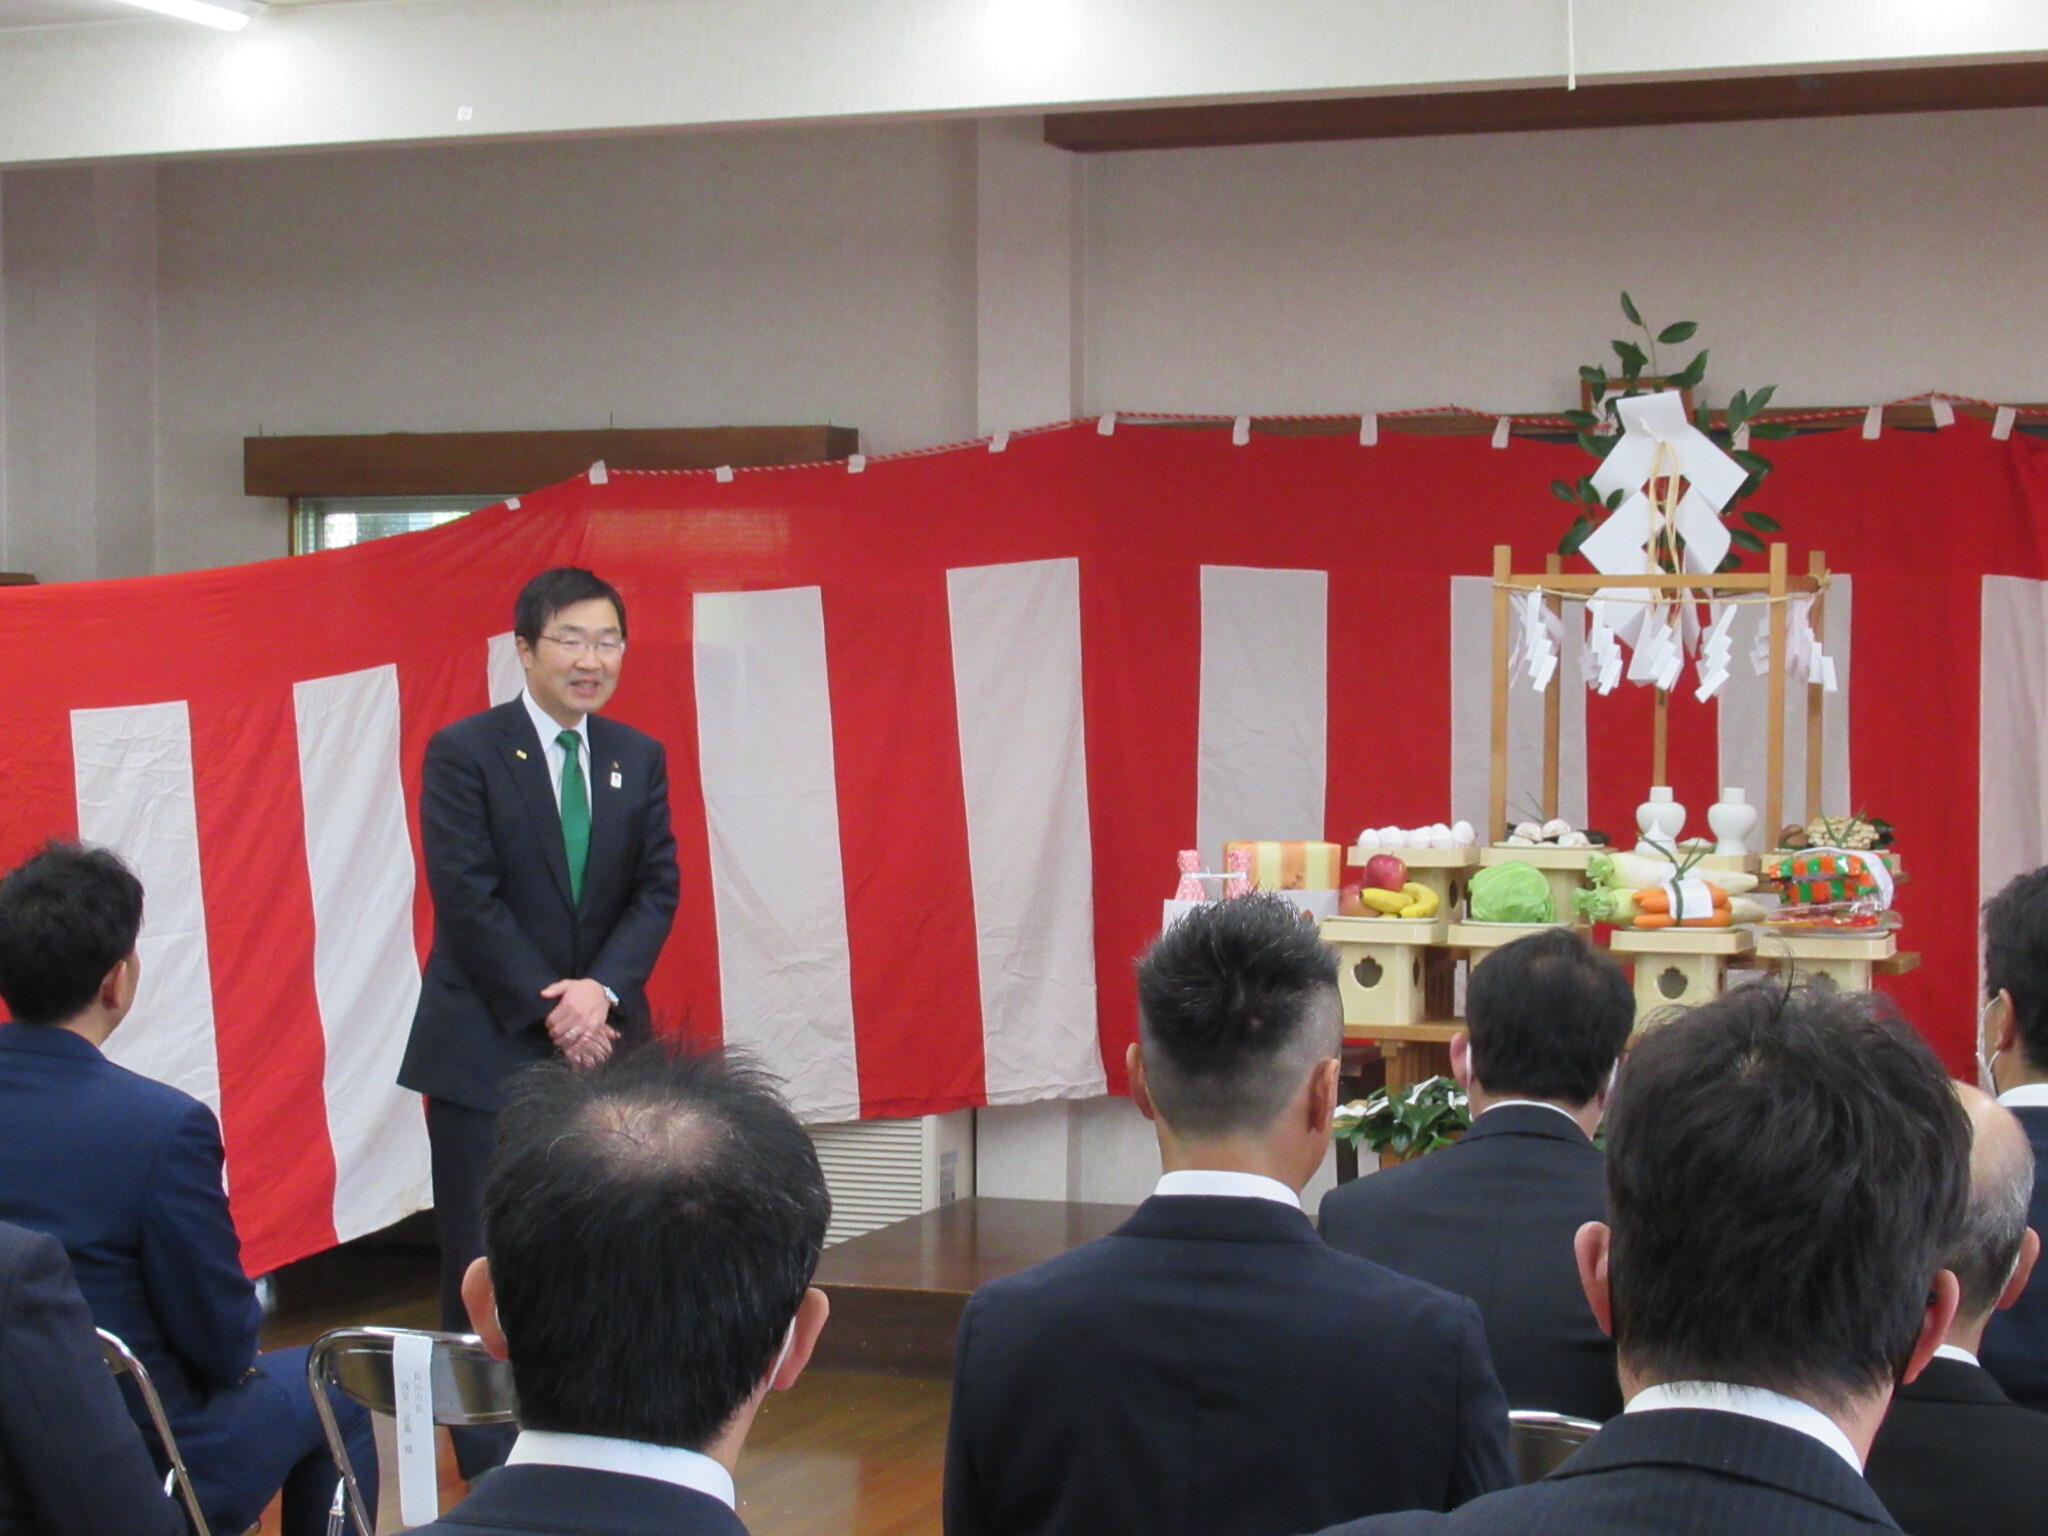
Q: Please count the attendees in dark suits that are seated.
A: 8